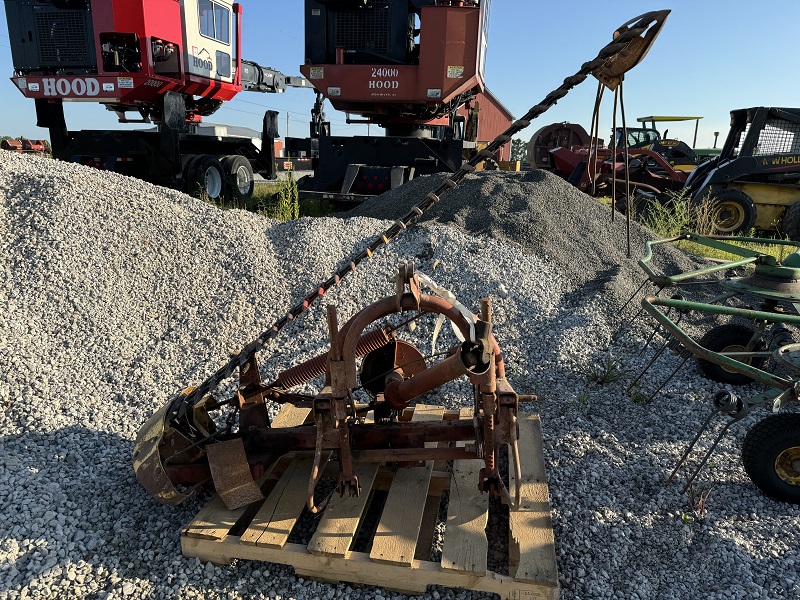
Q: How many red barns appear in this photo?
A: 1